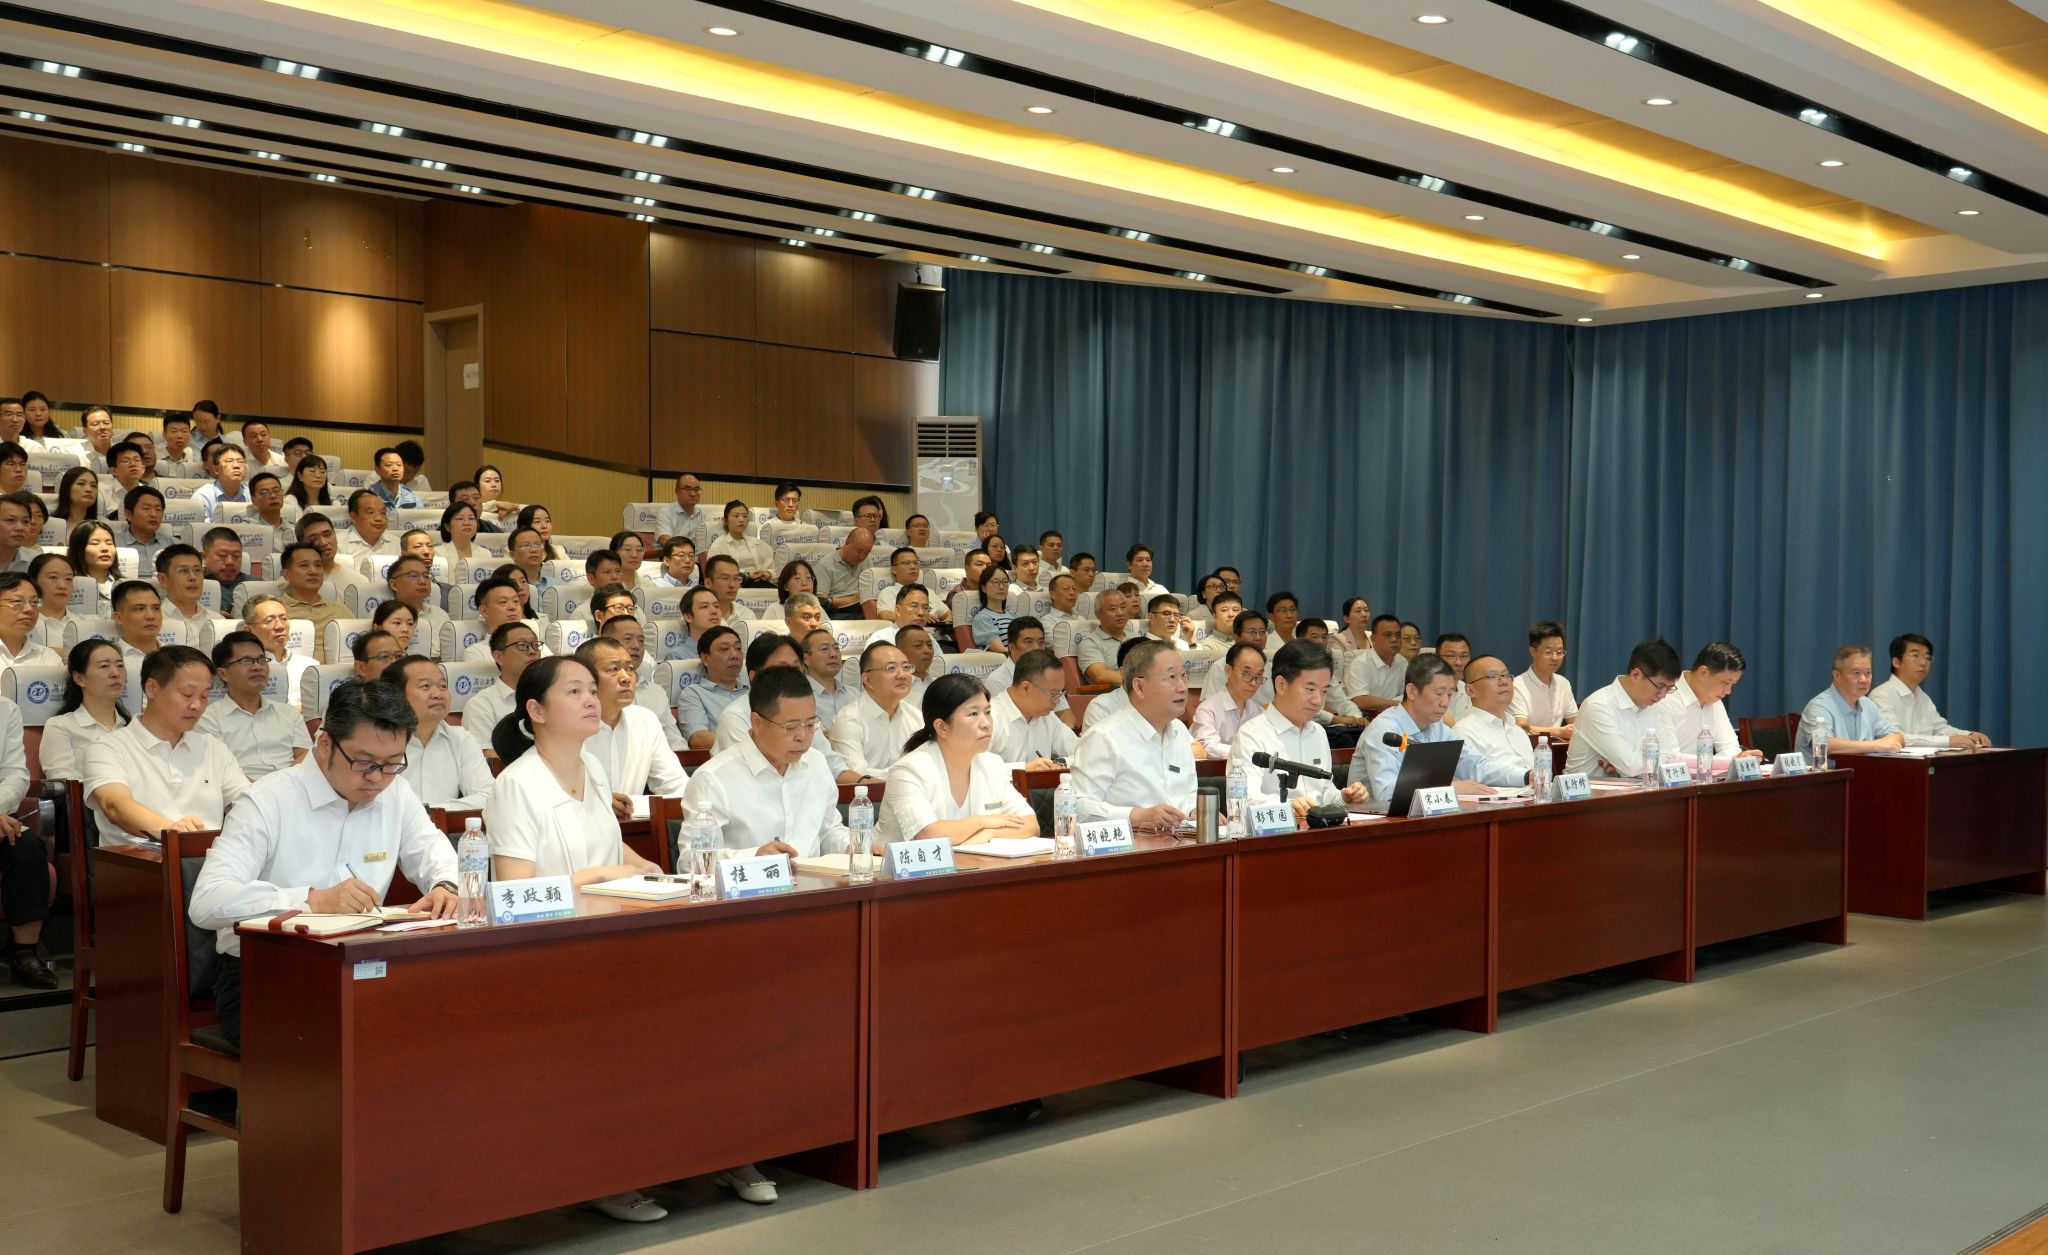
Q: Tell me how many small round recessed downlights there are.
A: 11